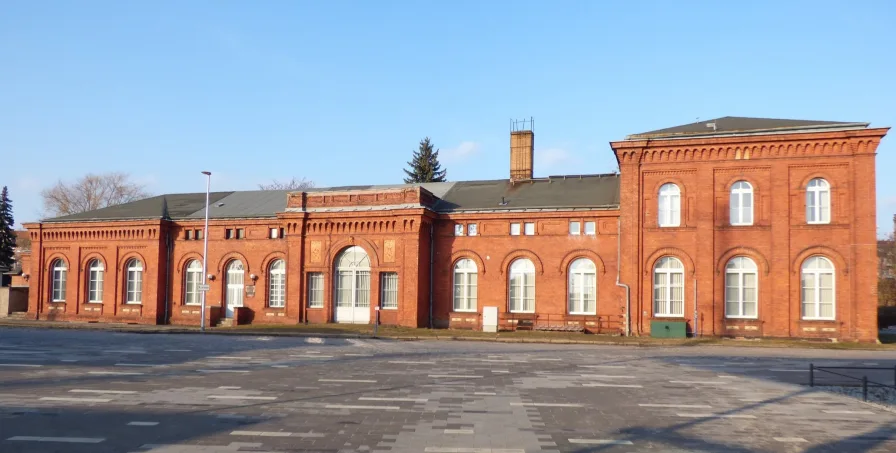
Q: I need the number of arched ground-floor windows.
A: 11